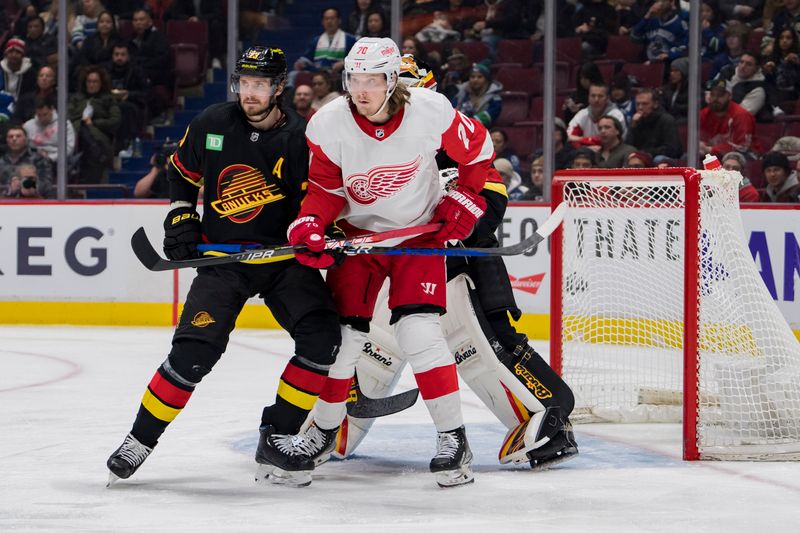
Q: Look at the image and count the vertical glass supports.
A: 5